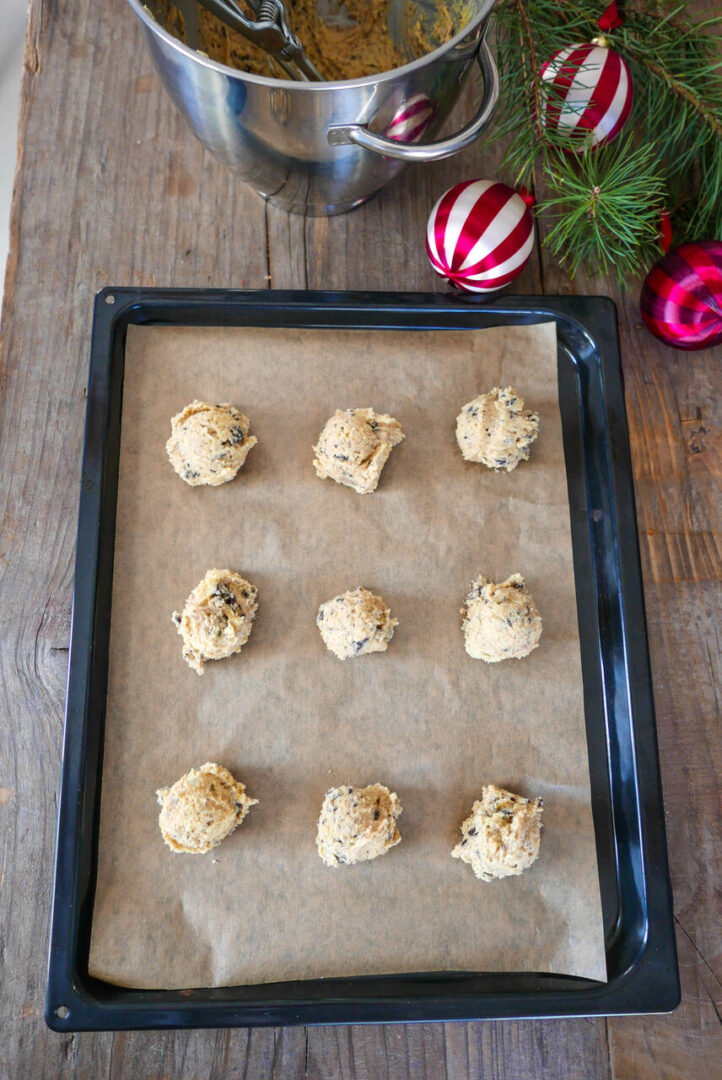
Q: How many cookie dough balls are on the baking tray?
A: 9